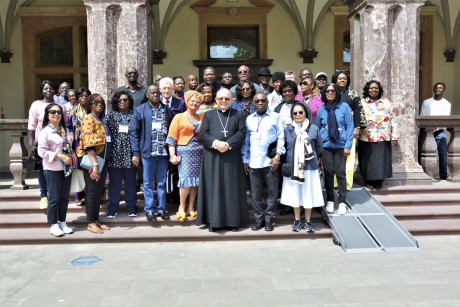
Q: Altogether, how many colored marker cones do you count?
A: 0